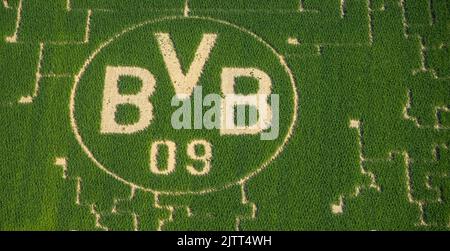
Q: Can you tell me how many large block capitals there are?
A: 3